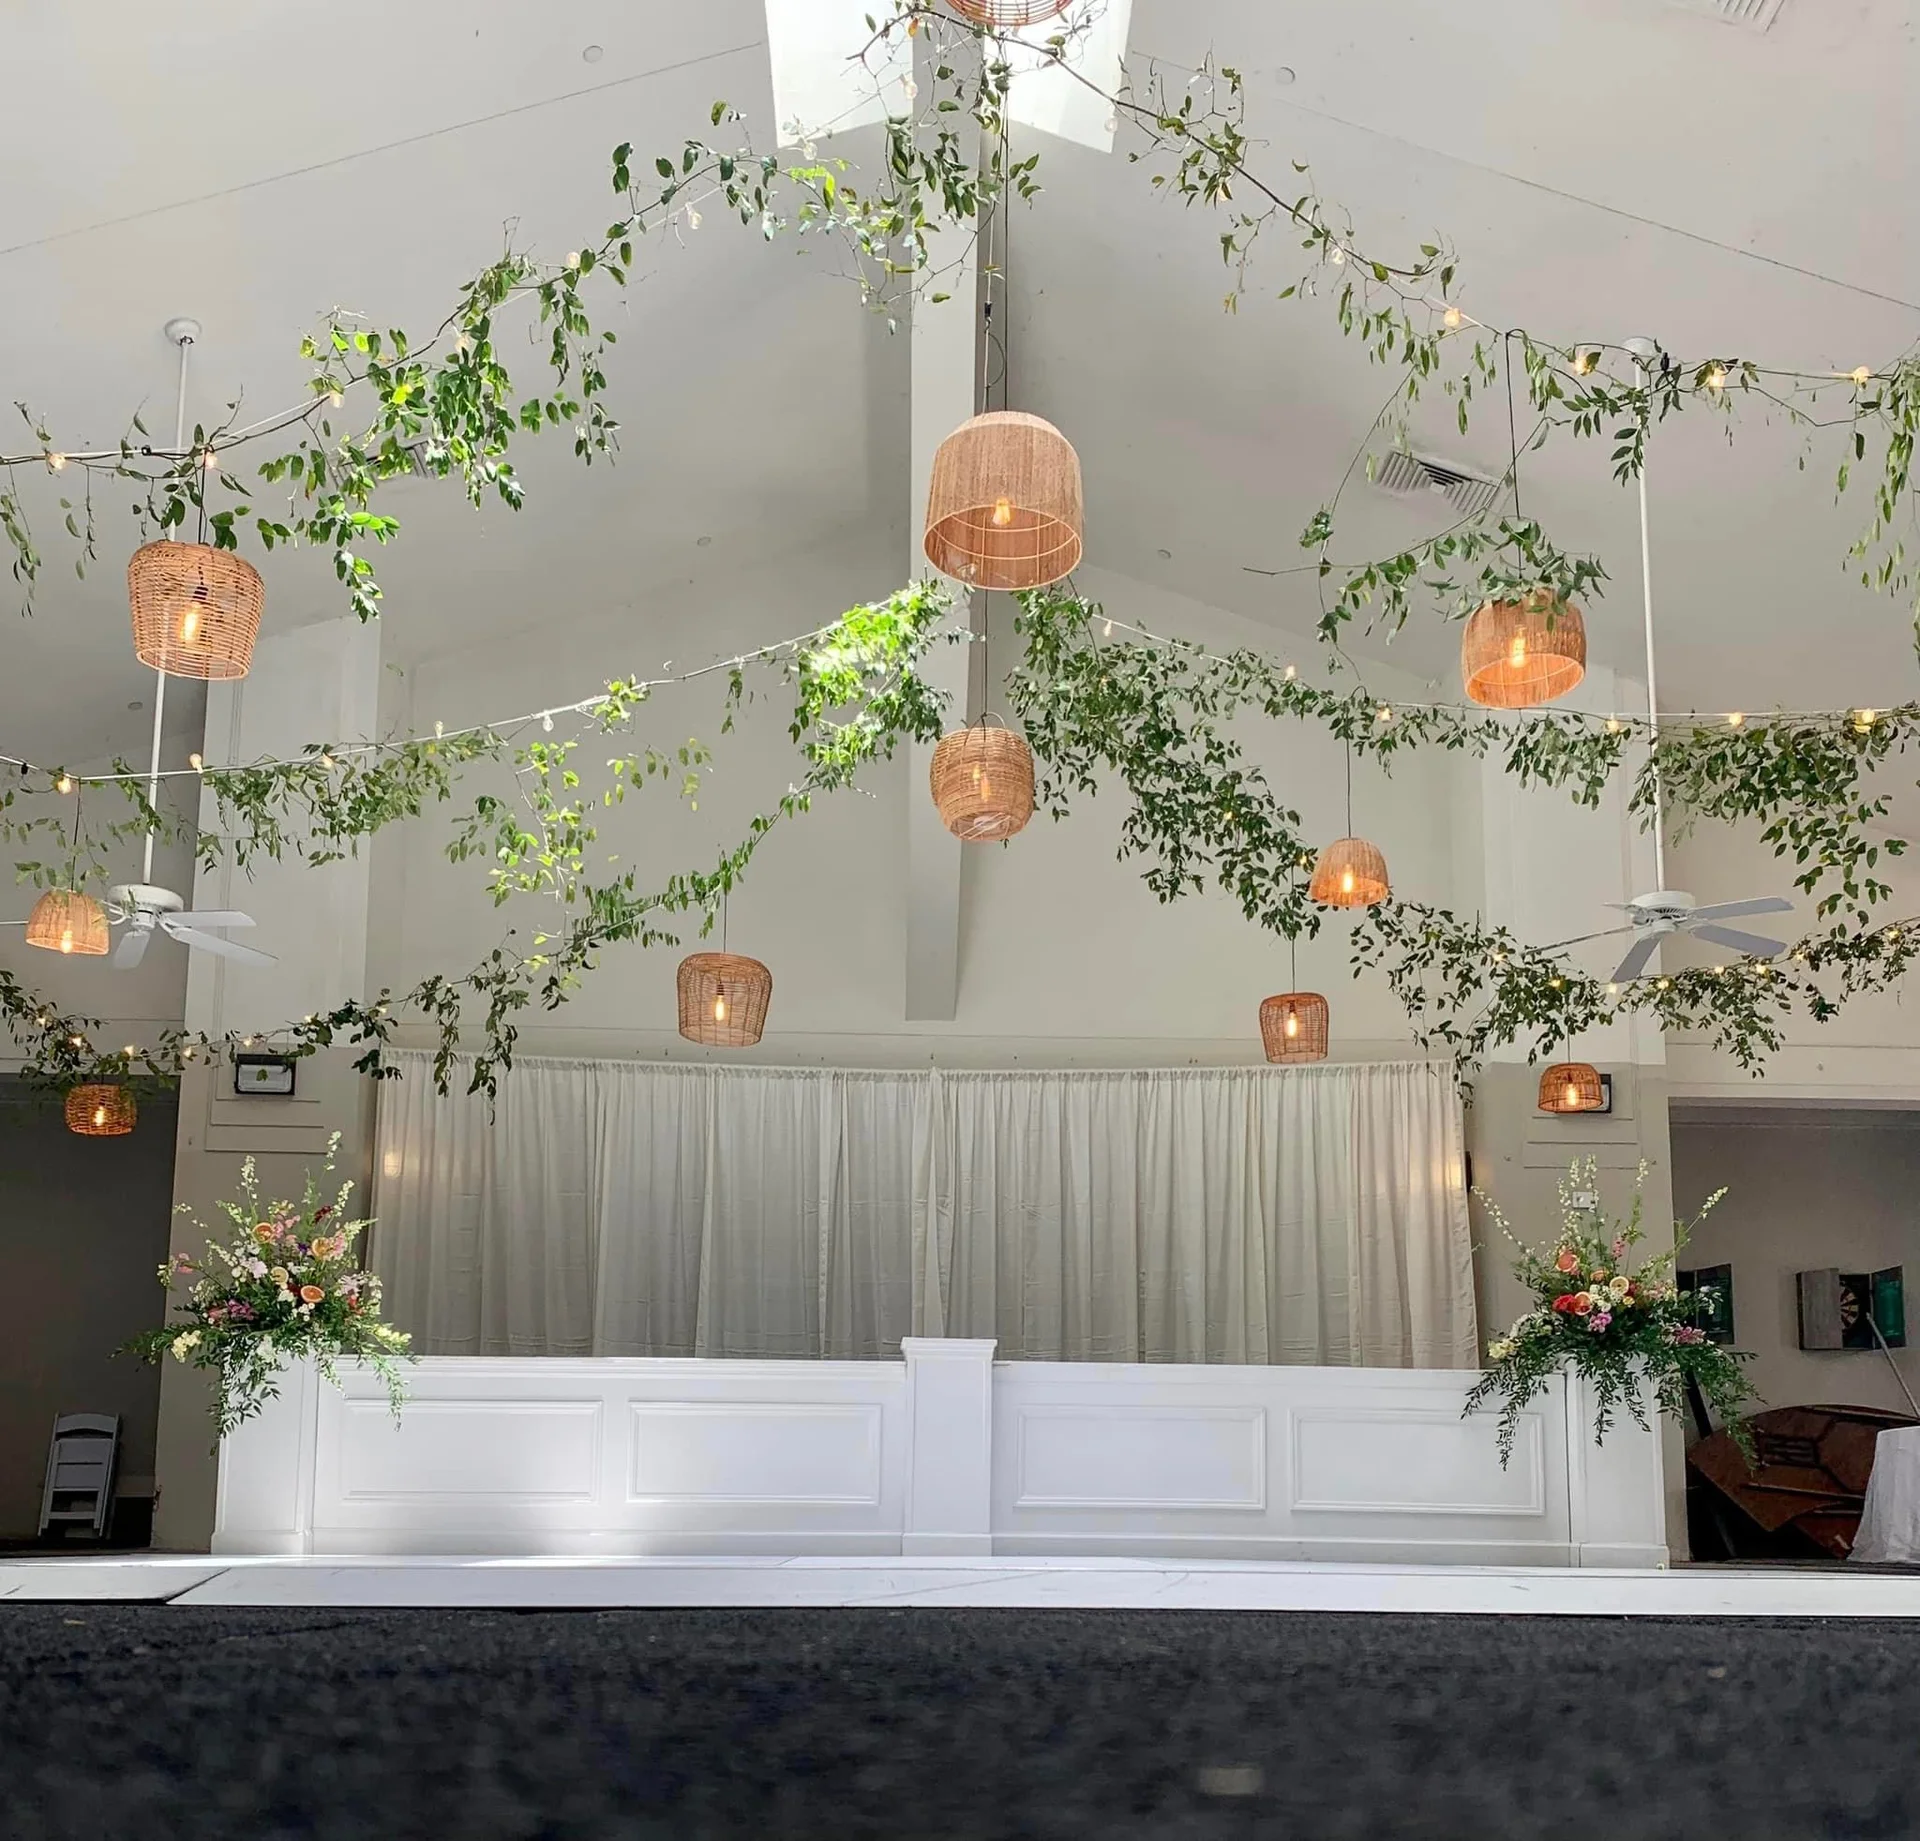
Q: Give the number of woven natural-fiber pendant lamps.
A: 11